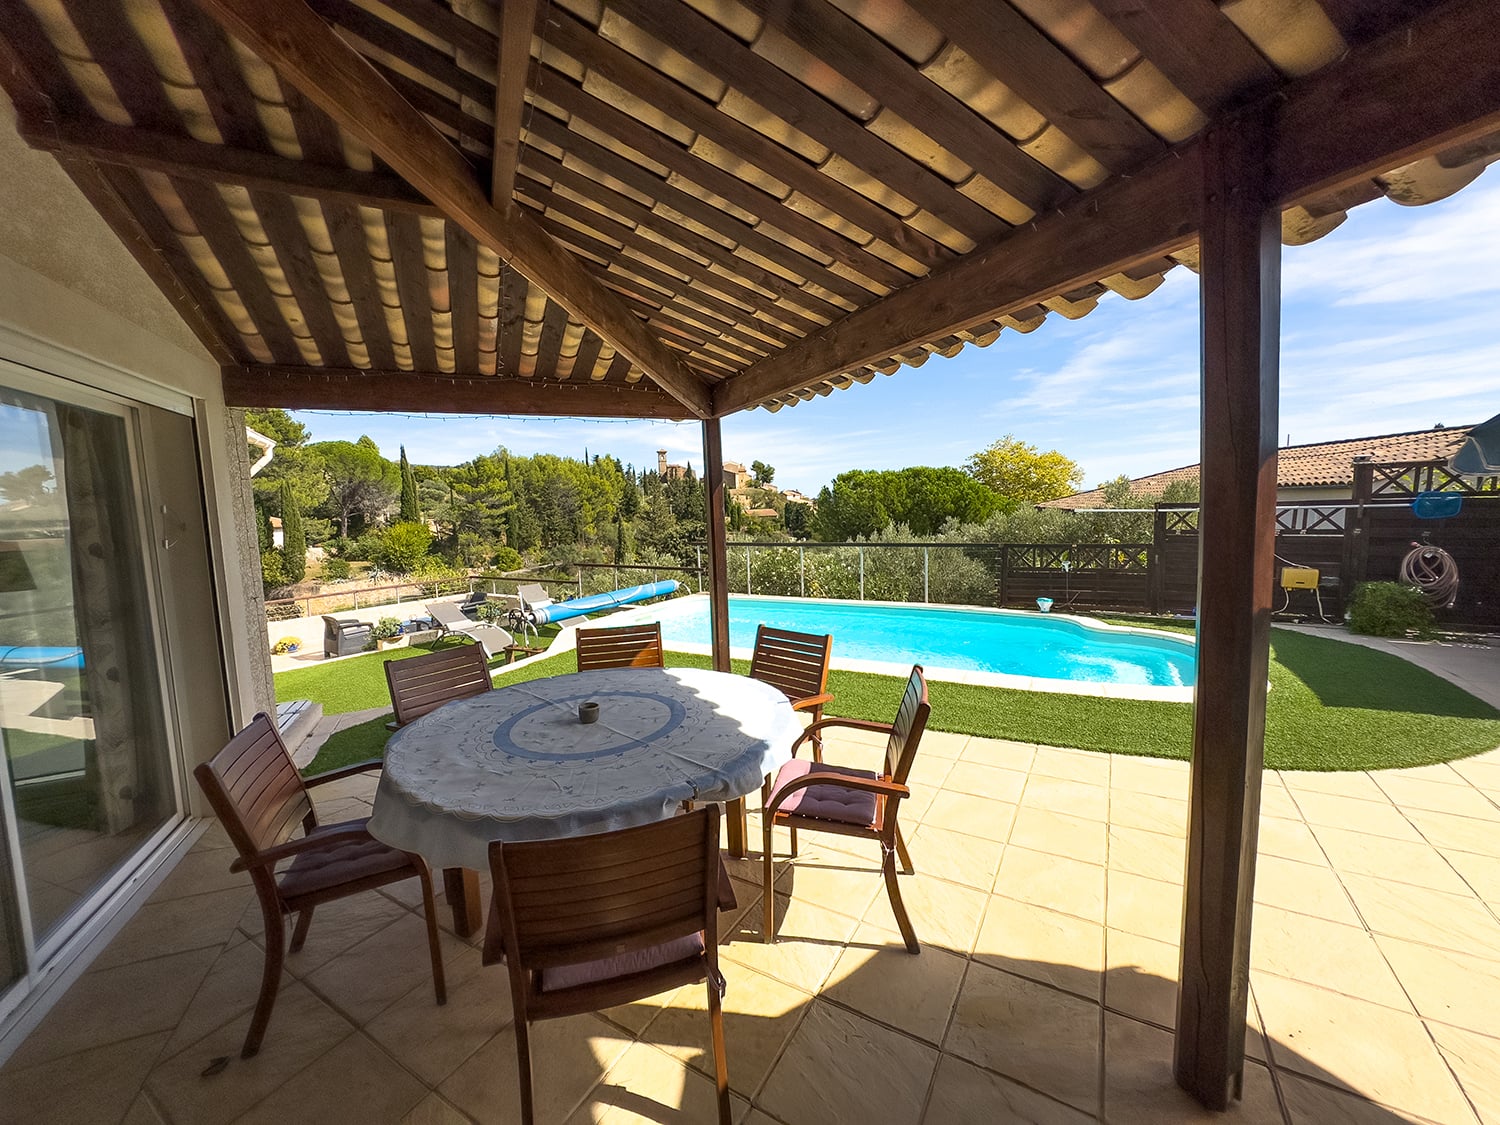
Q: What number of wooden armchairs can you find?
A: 6